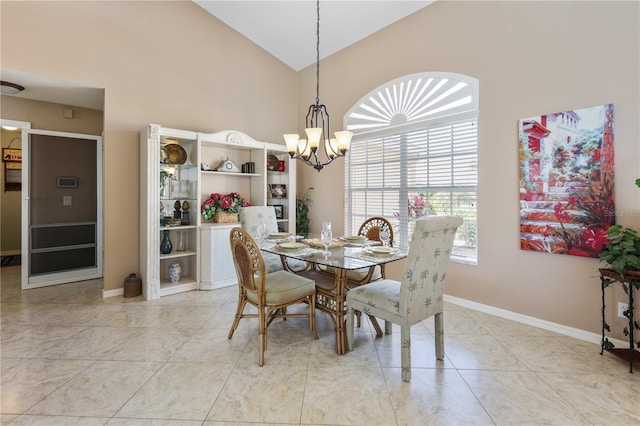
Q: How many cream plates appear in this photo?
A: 4